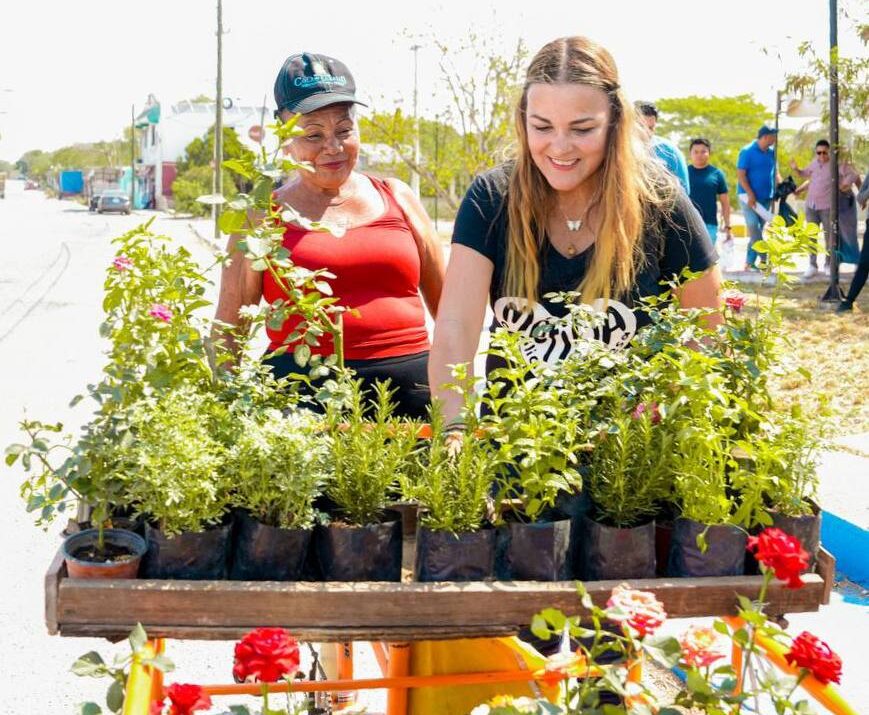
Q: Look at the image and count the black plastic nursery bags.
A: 8